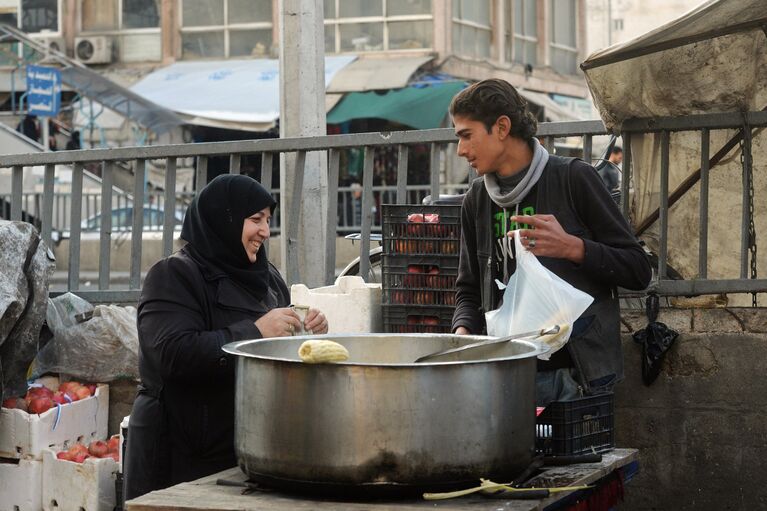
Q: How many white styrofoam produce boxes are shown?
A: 4